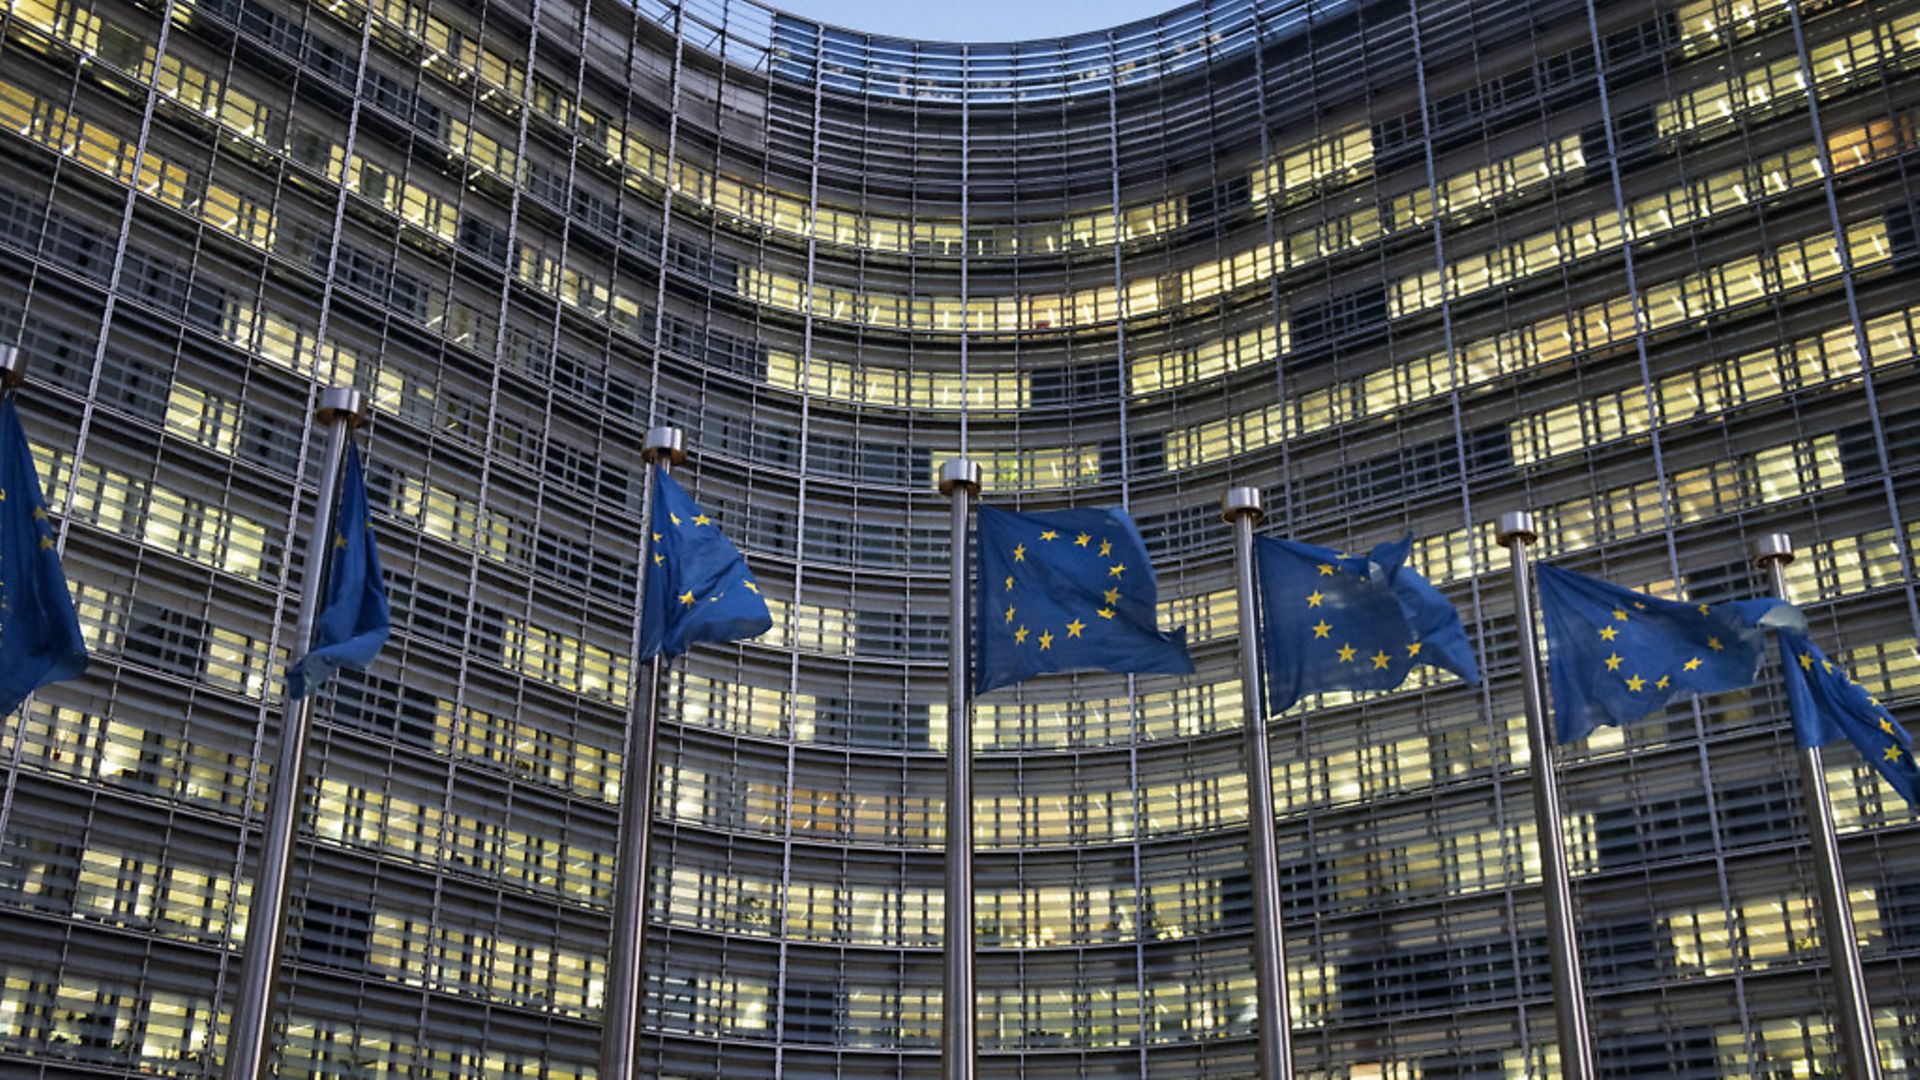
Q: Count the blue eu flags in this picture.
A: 7